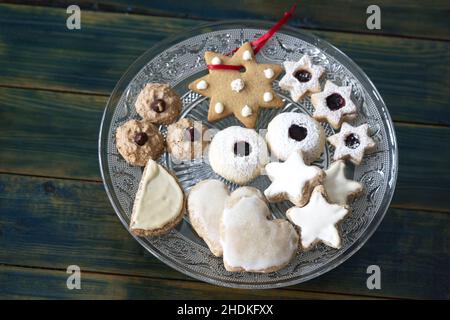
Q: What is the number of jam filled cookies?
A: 5